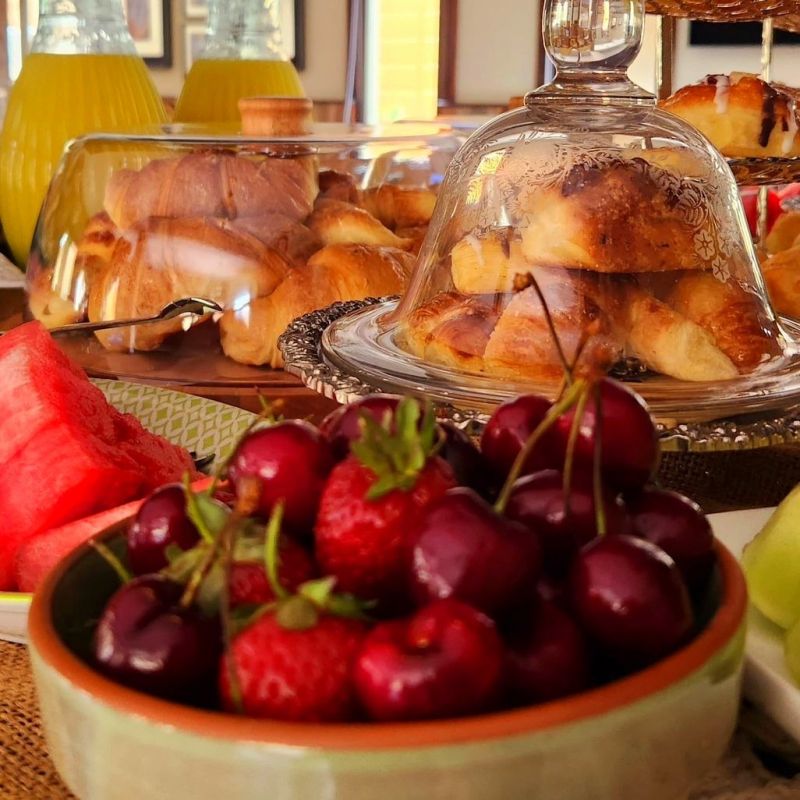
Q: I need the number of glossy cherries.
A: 13